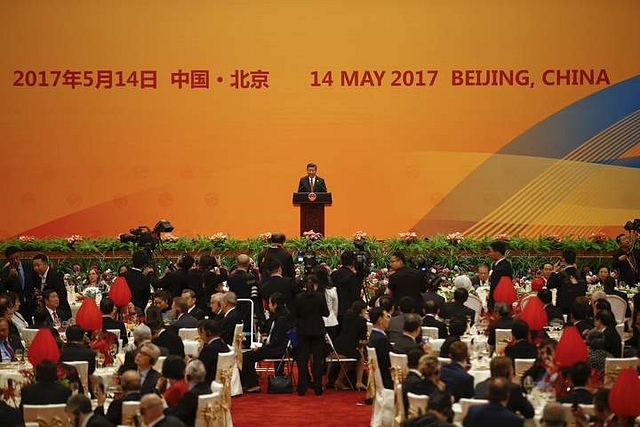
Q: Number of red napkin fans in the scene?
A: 7